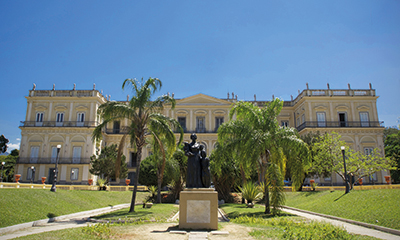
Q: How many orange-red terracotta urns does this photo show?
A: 7